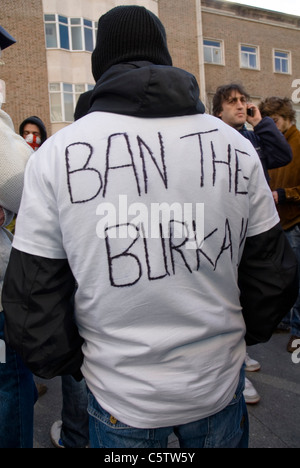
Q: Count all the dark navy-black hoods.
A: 2